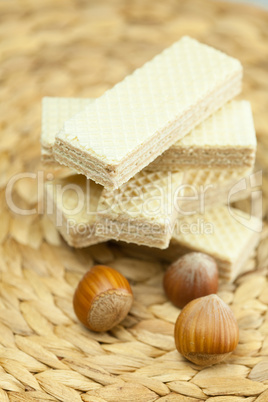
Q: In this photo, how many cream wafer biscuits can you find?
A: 5